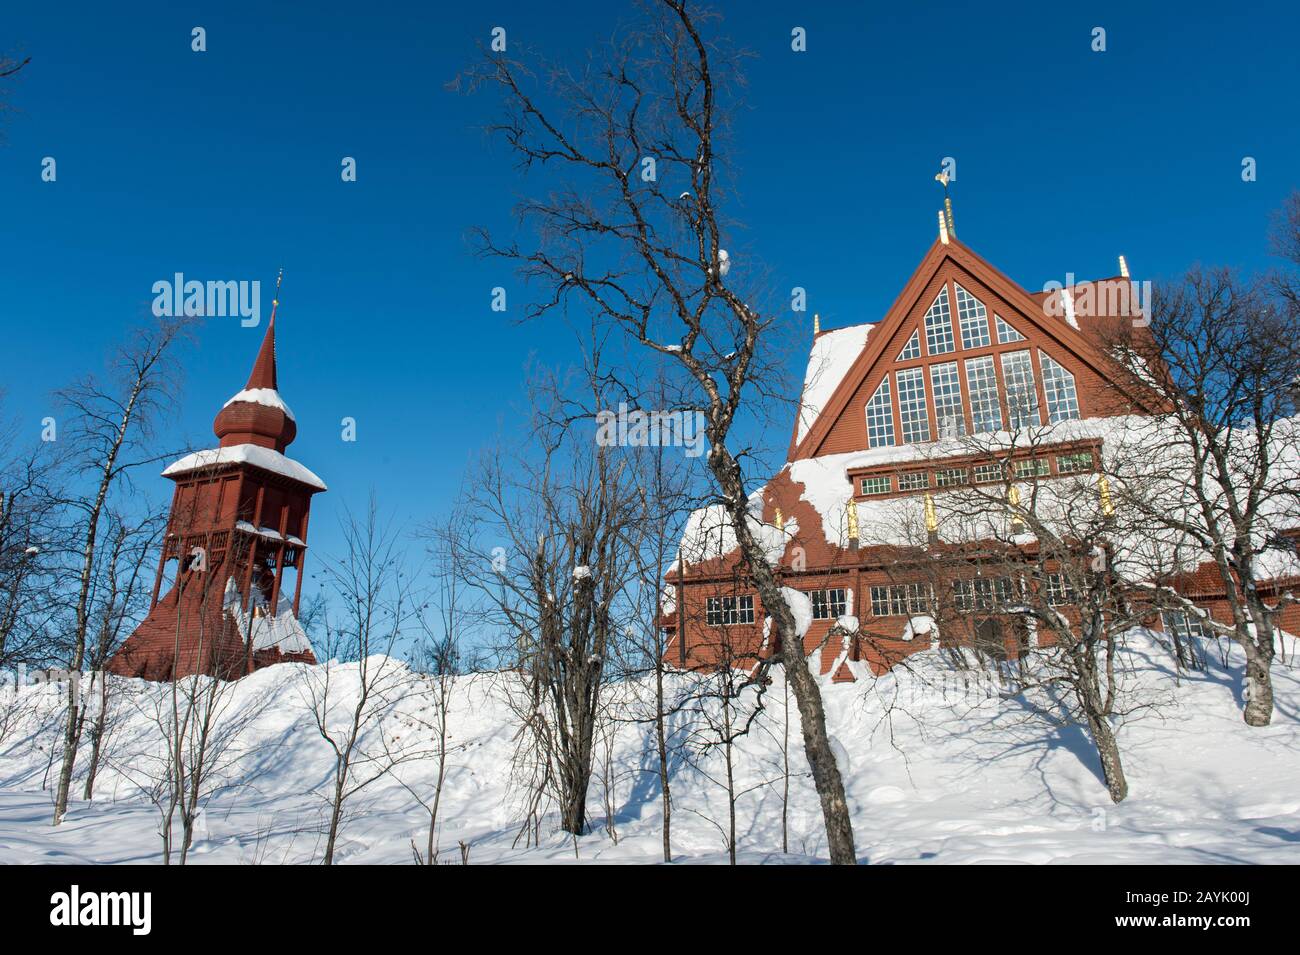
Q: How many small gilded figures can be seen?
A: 5